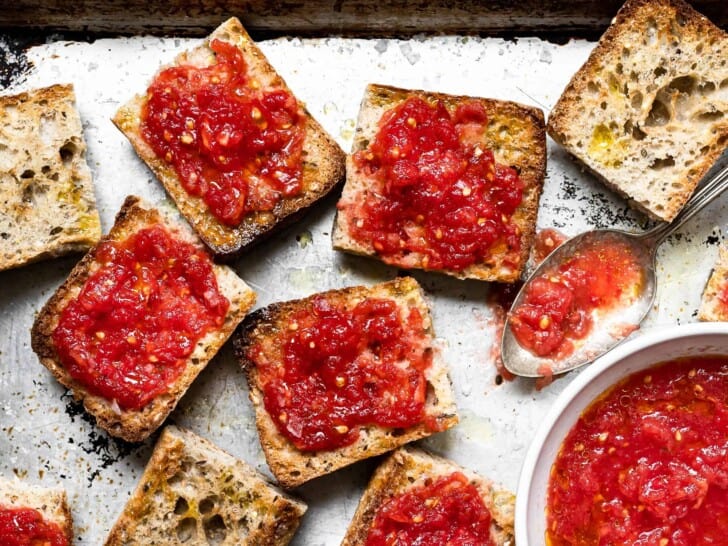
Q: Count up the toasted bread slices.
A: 10